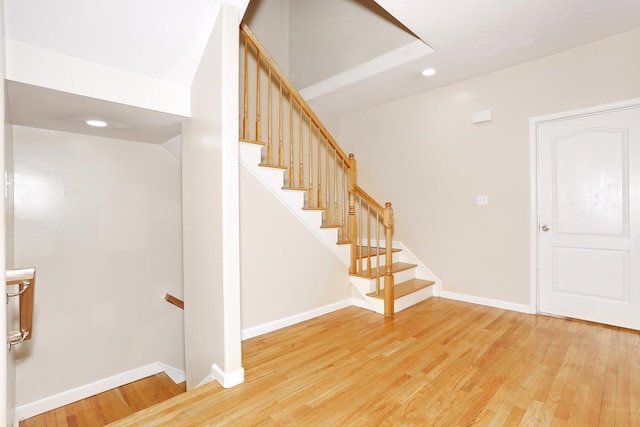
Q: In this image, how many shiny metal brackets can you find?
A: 2